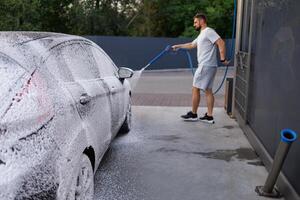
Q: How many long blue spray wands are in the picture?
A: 1